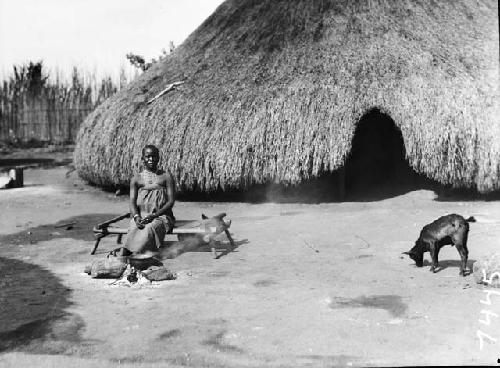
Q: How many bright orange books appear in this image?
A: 0